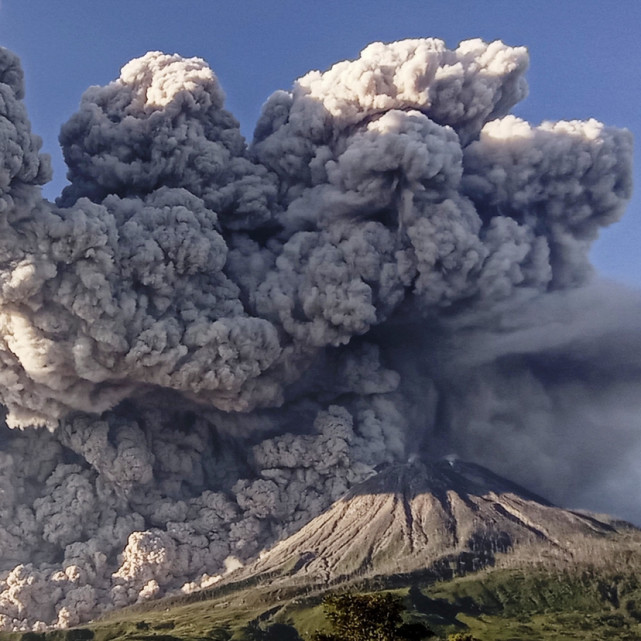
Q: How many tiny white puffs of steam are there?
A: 2